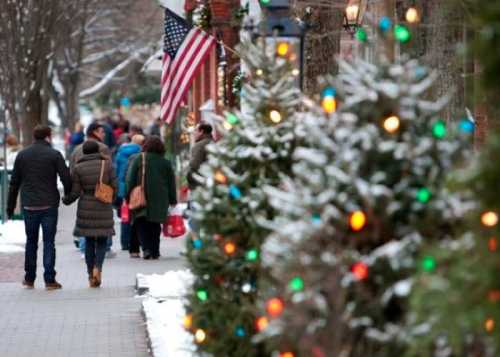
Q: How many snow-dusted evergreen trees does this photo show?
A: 2